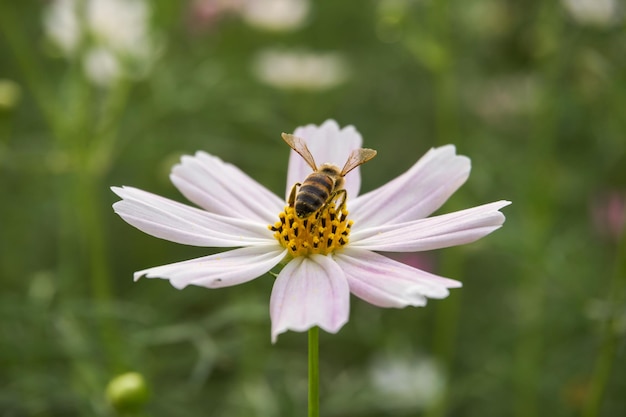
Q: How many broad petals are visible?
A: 8